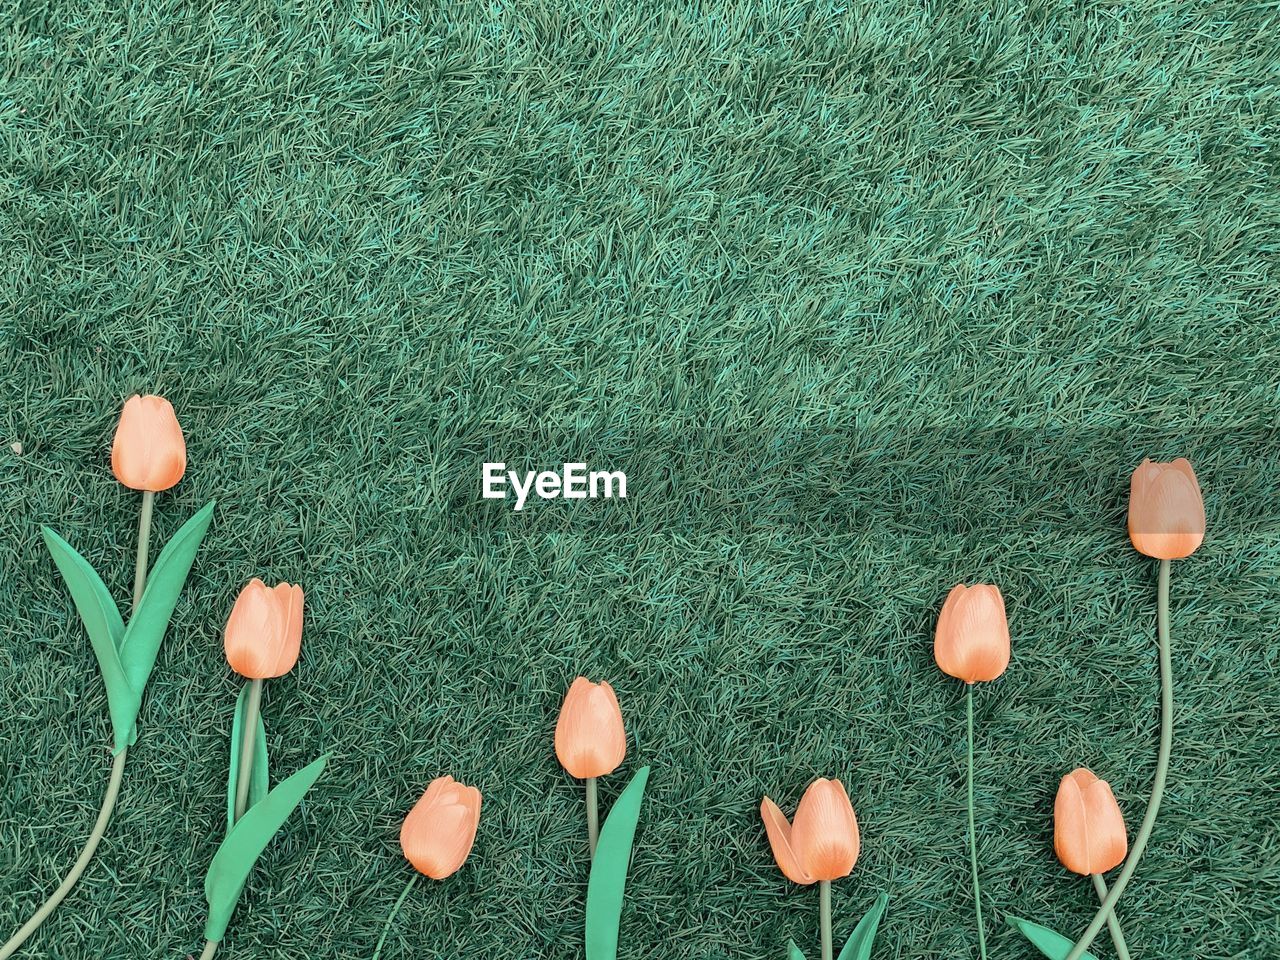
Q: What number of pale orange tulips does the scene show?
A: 8